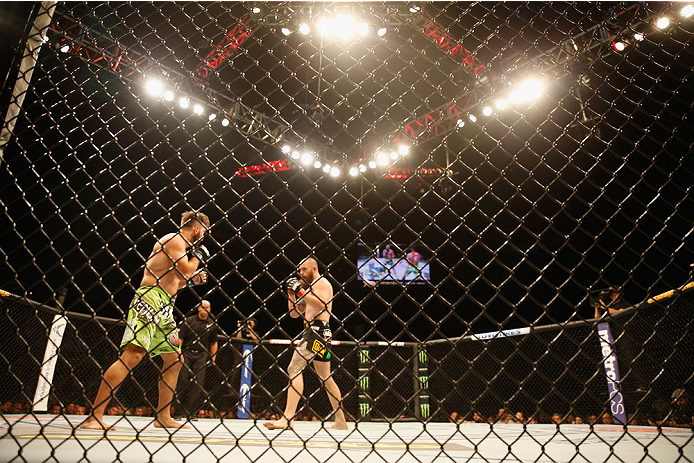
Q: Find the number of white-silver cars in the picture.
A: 0